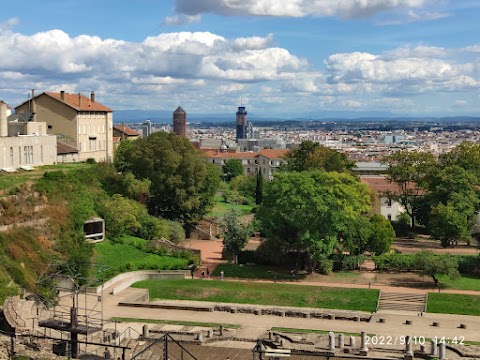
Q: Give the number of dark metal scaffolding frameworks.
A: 1